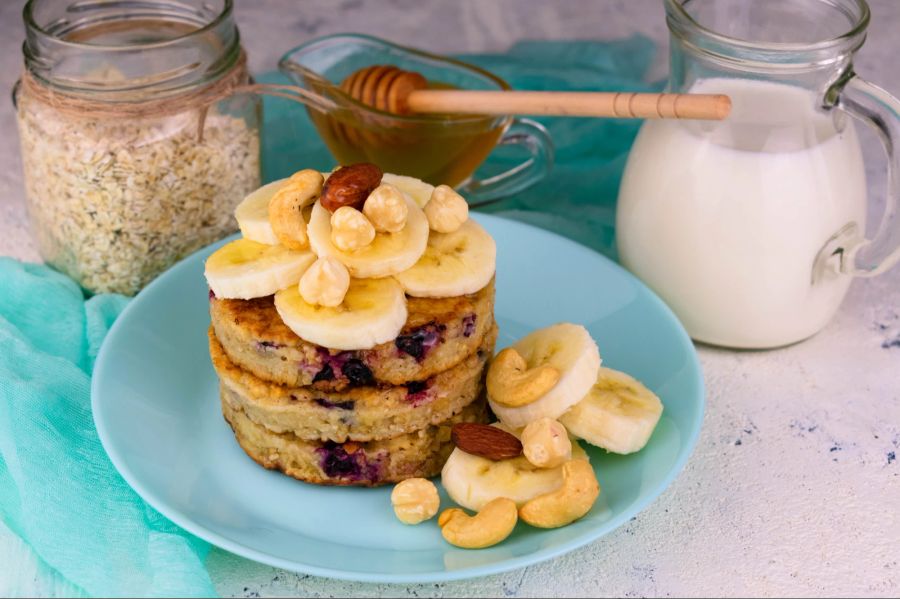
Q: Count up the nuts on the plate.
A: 12